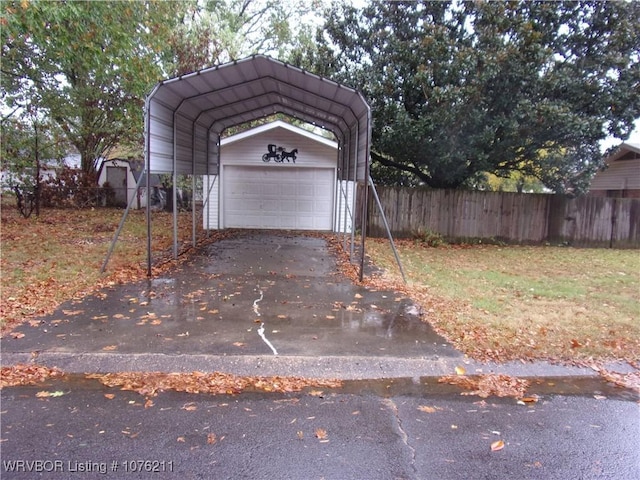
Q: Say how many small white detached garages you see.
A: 1